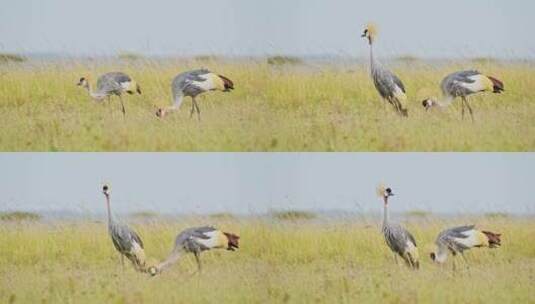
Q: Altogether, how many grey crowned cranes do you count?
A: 8